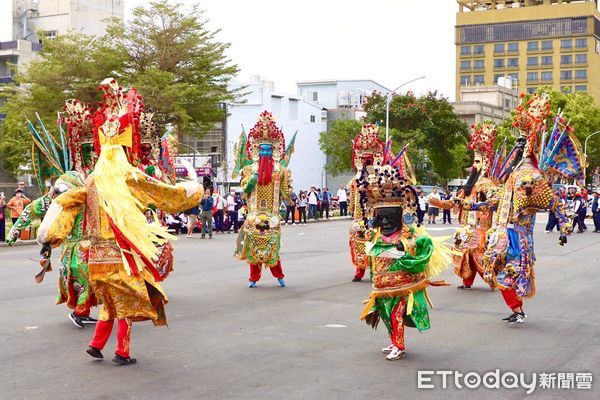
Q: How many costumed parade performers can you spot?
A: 8